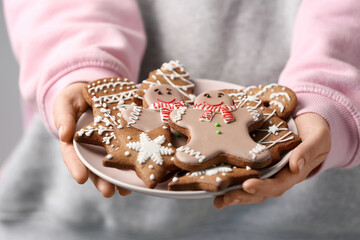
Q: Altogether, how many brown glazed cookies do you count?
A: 2